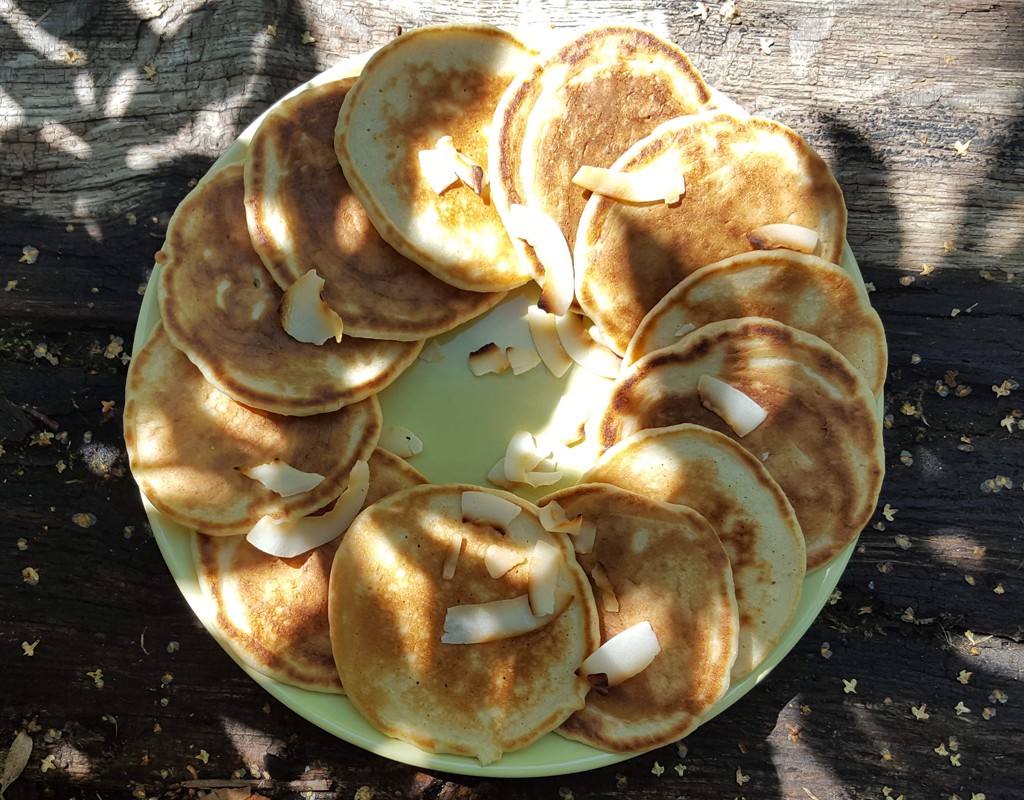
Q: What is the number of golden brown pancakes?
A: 12